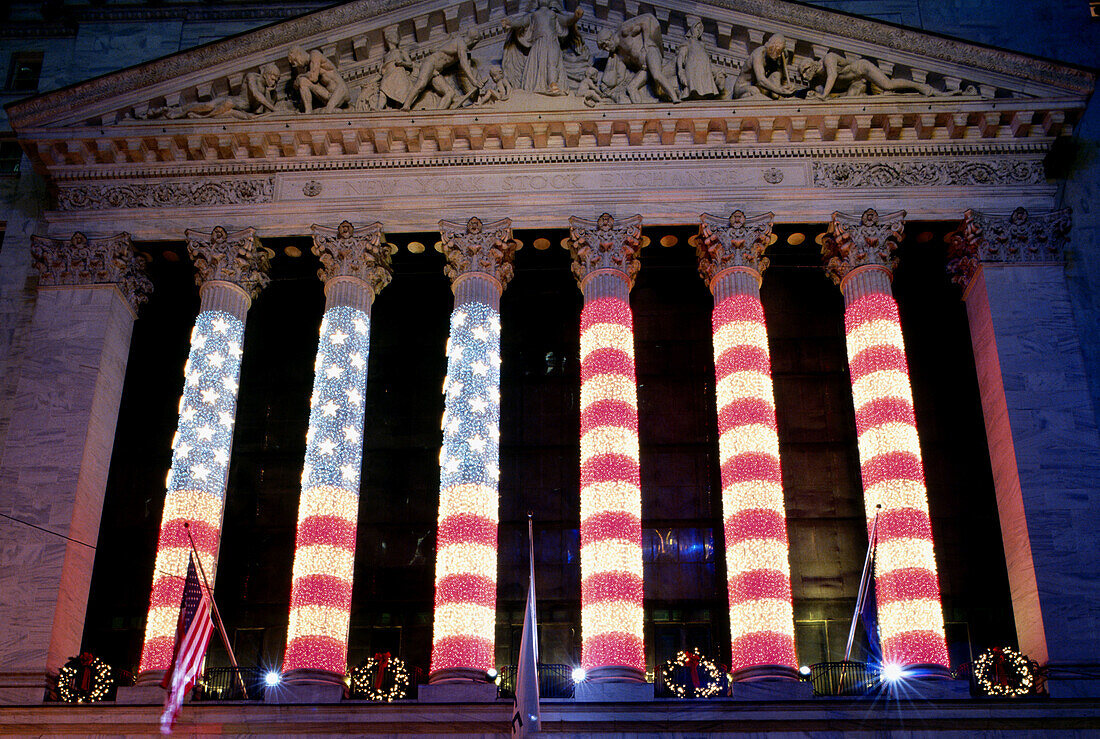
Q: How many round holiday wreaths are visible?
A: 4